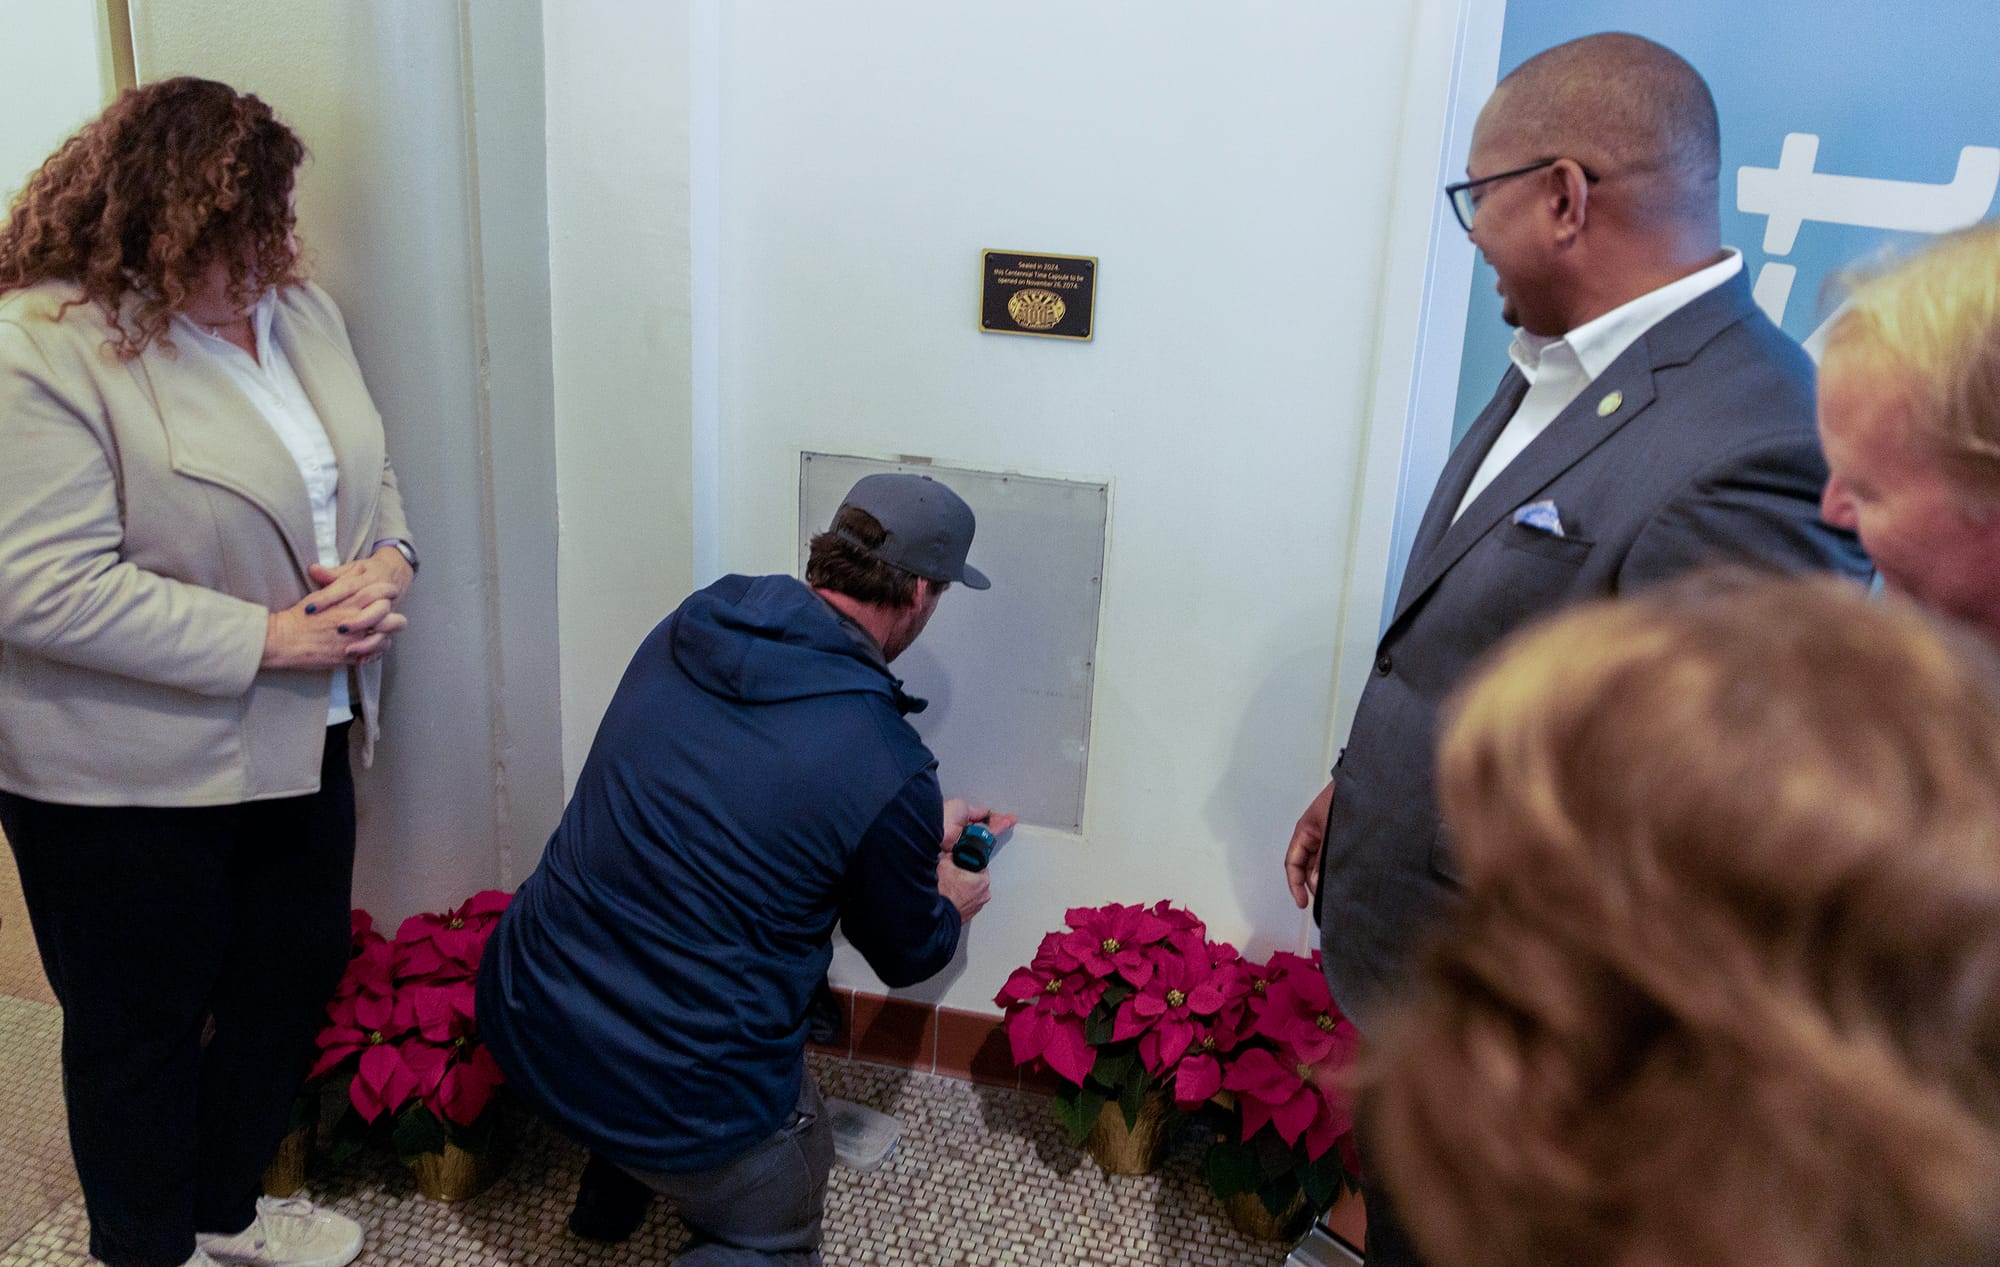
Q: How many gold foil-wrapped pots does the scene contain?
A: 4